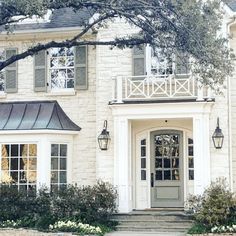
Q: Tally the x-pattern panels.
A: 3